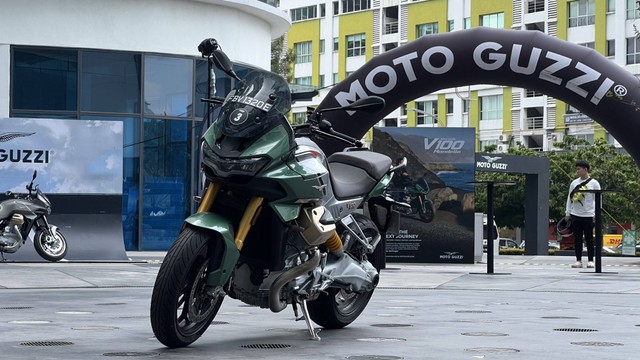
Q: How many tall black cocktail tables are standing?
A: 2